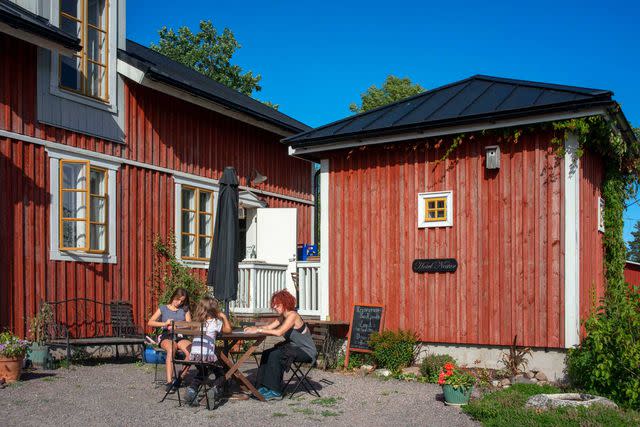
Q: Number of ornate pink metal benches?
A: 0